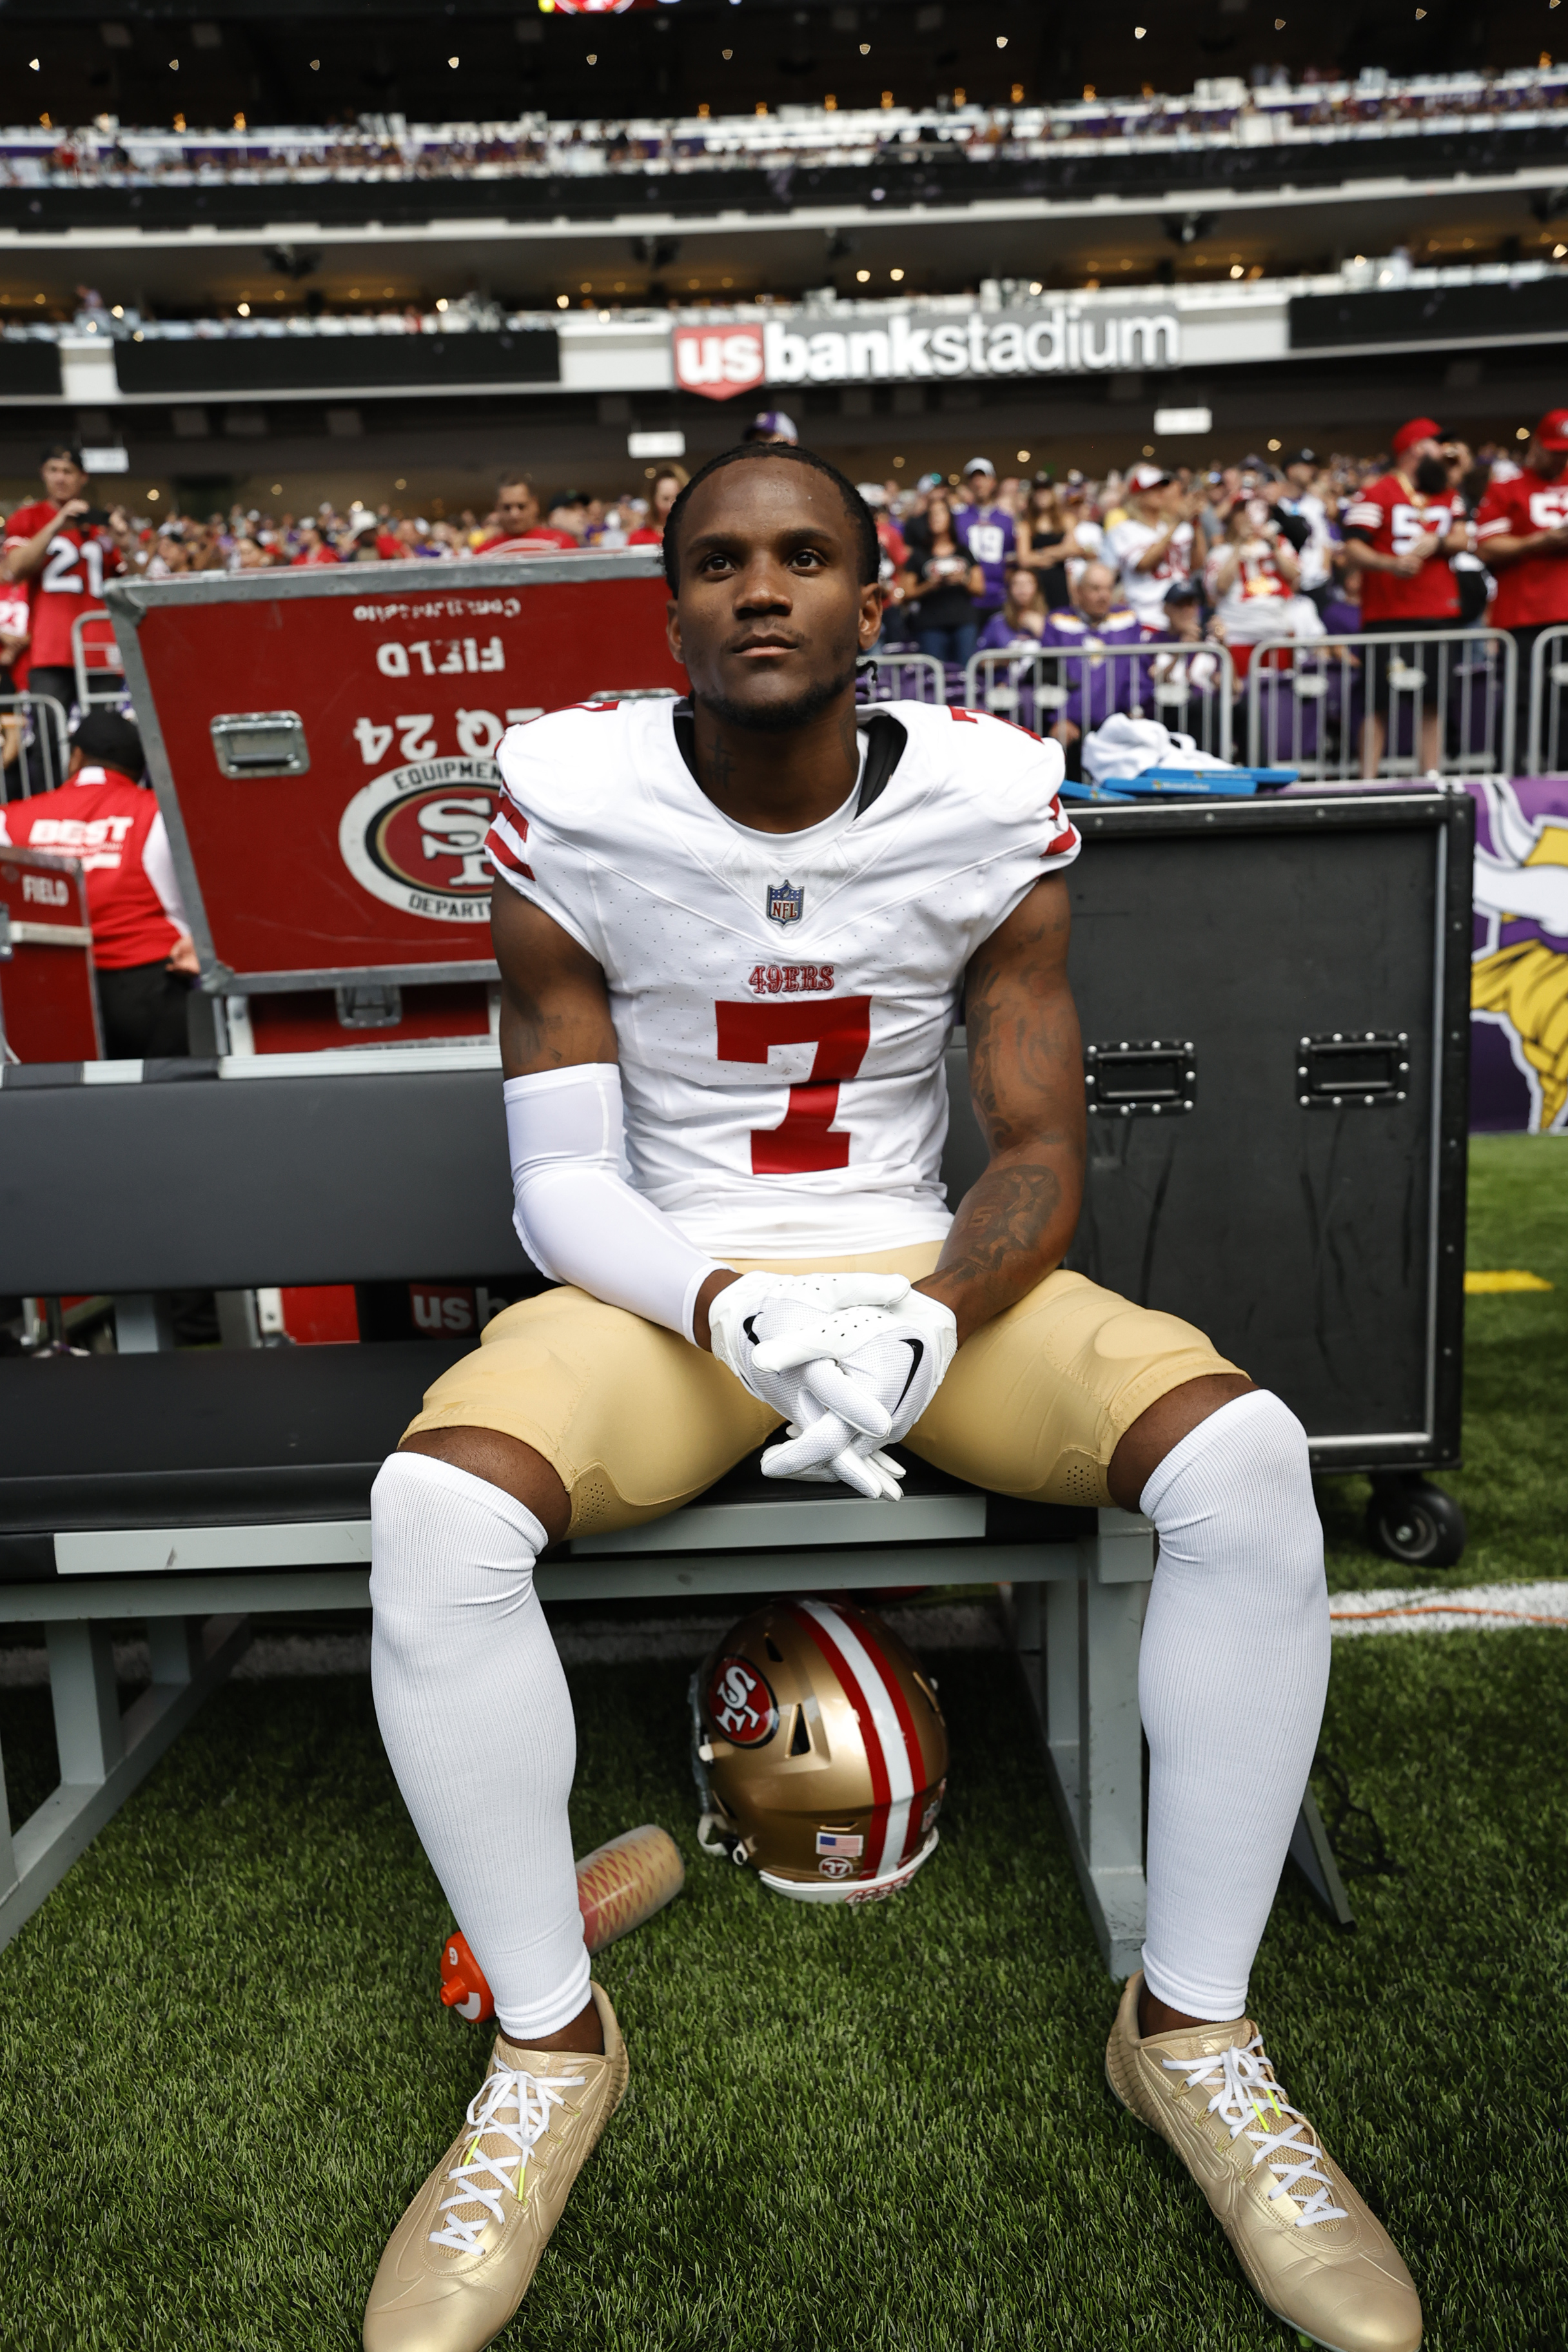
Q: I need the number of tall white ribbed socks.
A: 2